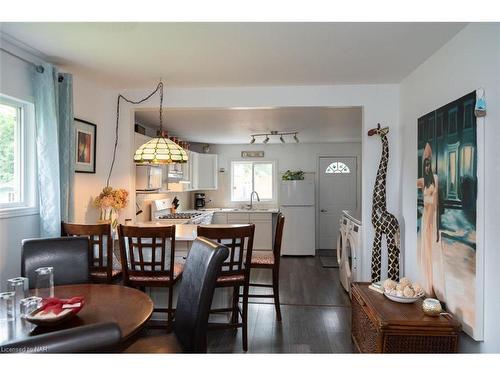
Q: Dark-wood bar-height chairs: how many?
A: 4